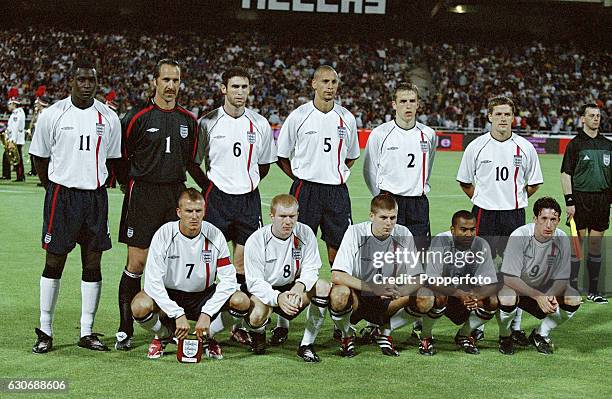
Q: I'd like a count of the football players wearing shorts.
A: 11